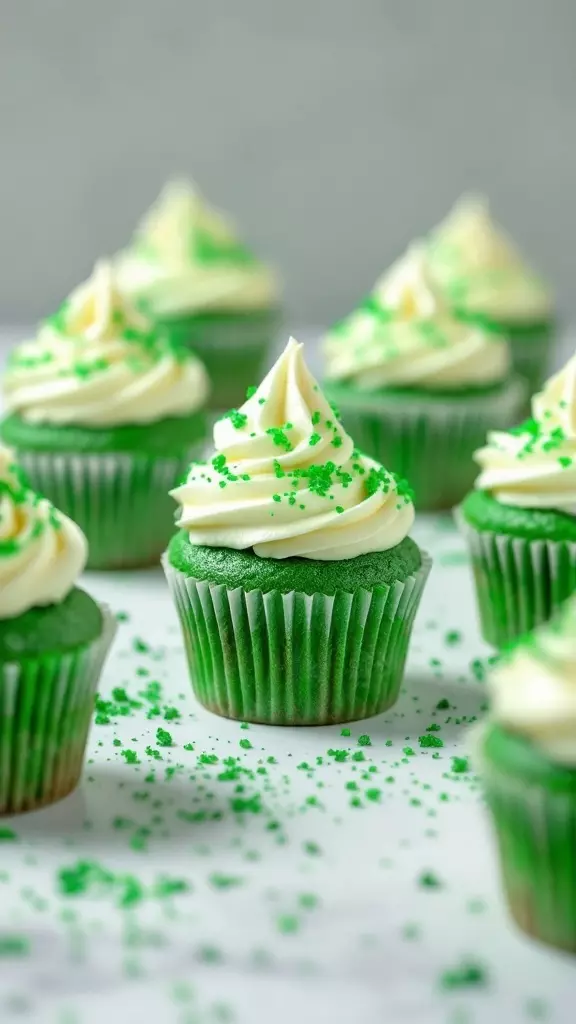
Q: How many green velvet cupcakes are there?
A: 8